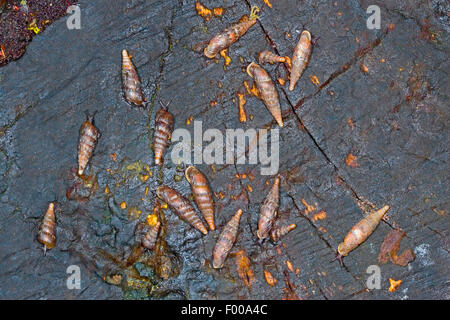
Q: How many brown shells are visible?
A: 15